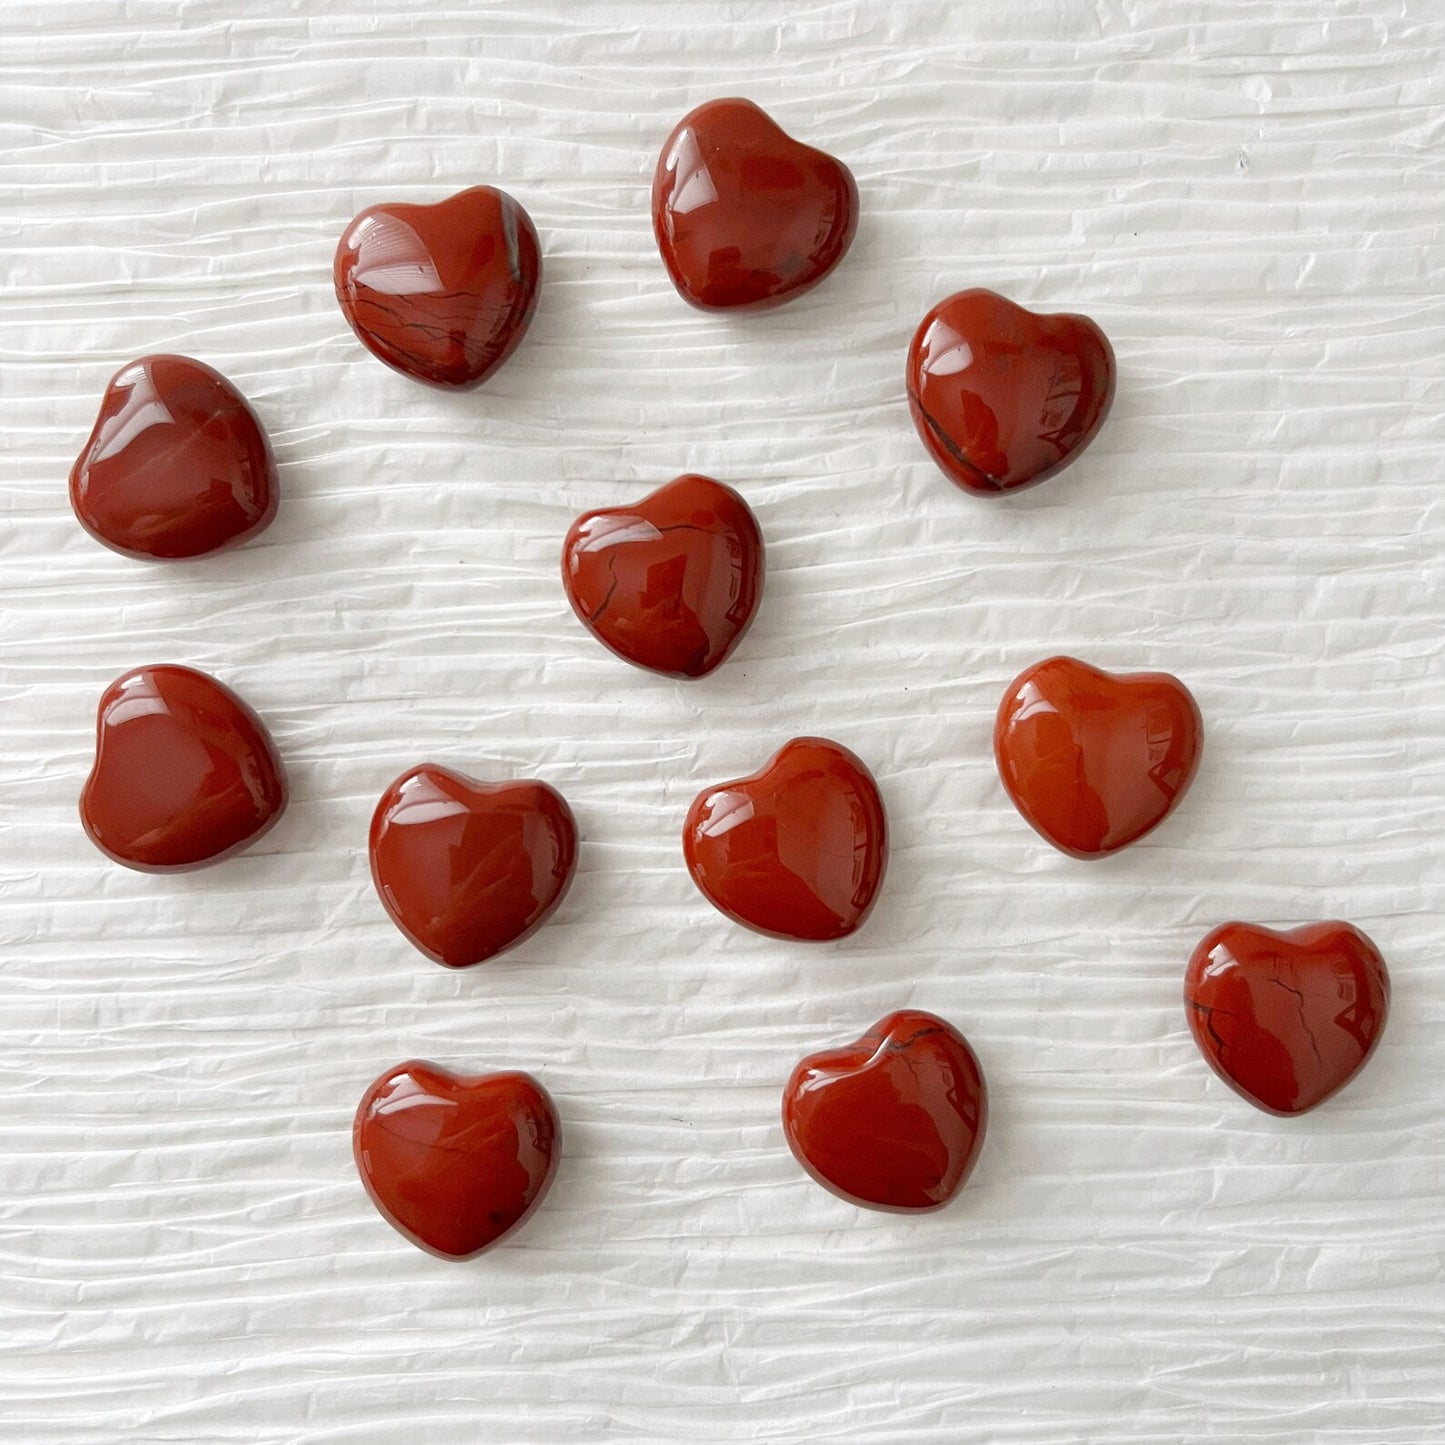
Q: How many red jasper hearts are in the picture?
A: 12